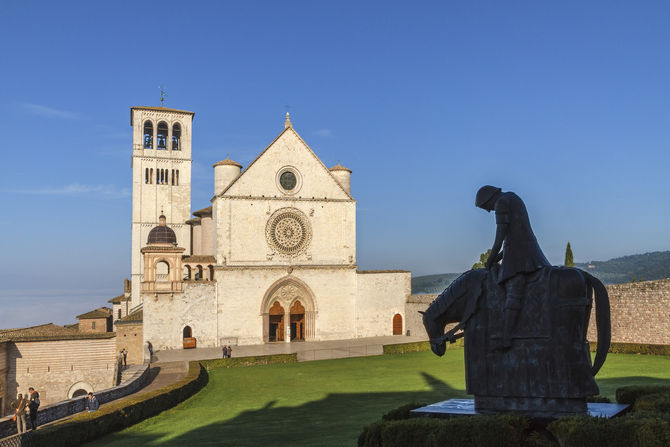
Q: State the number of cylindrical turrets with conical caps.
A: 2